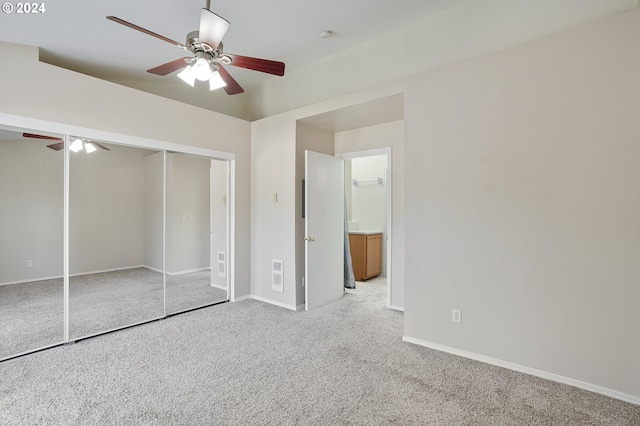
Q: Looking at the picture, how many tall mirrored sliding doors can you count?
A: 3